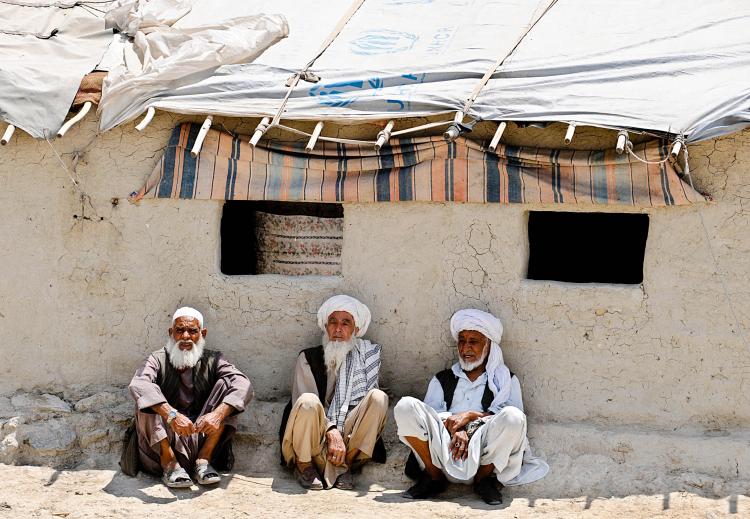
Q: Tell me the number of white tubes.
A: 12